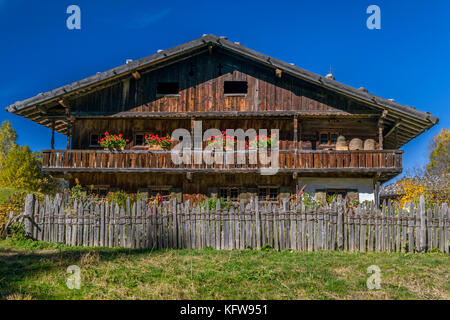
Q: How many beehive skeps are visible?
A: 3